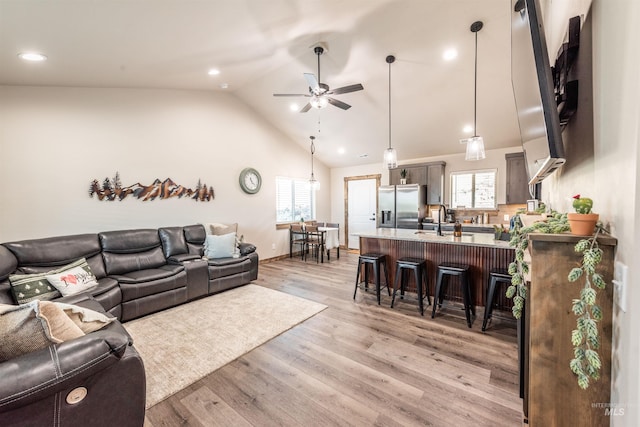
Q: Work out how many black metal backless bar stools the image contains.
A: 4